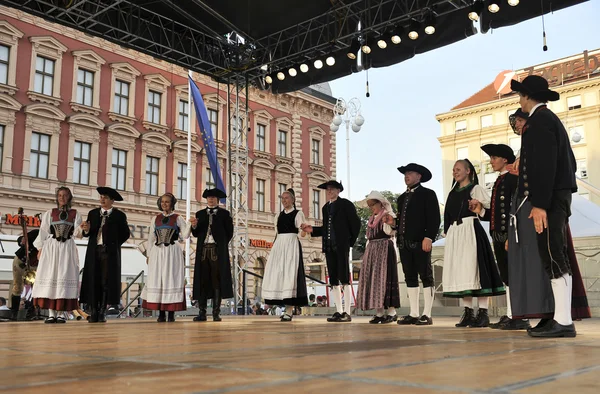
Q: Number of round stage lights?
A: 15